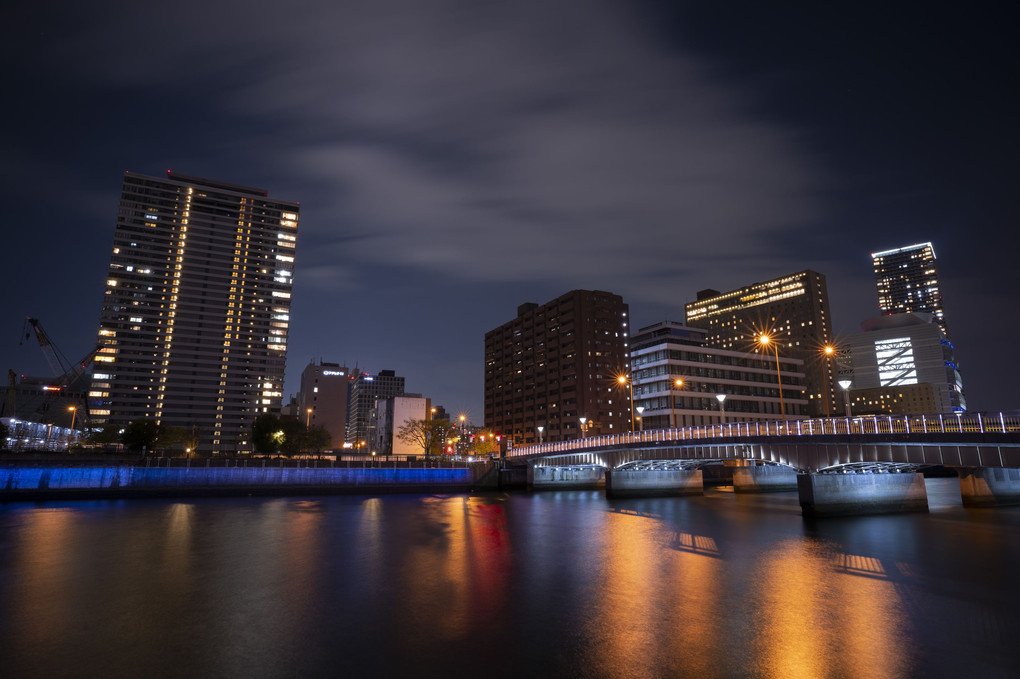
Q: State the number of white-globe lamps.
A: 5